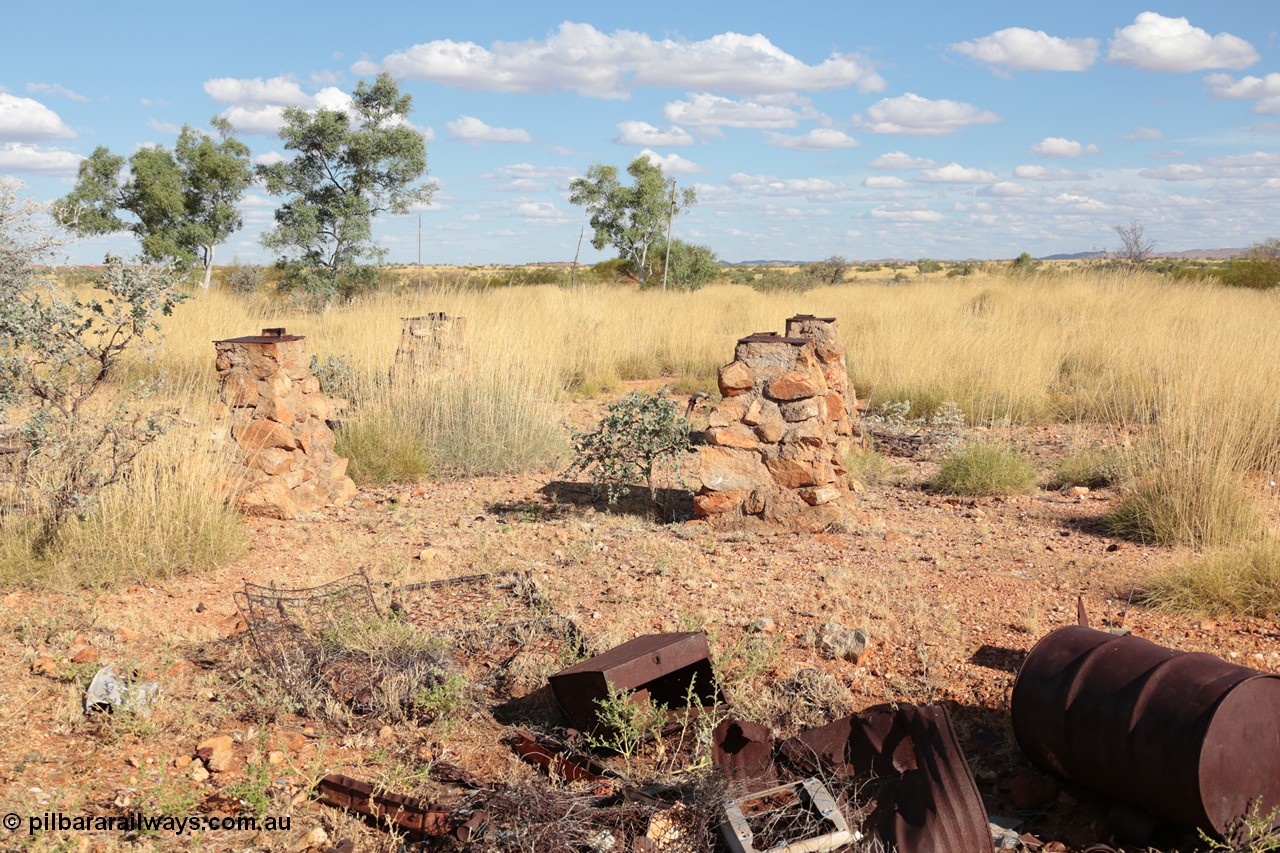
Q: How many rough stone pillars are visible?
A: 4